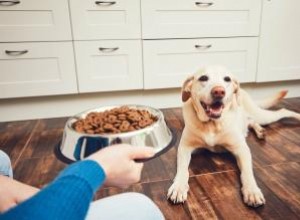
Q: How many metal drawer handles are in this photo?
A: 6